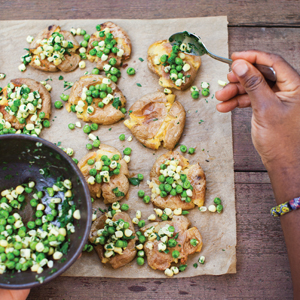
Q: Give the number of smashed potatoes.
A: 10